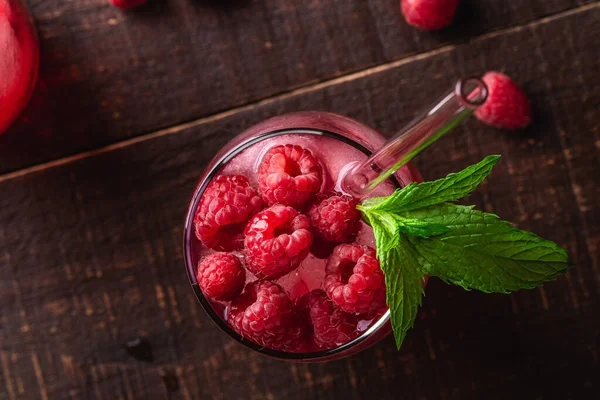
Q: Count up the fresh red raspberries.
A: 11